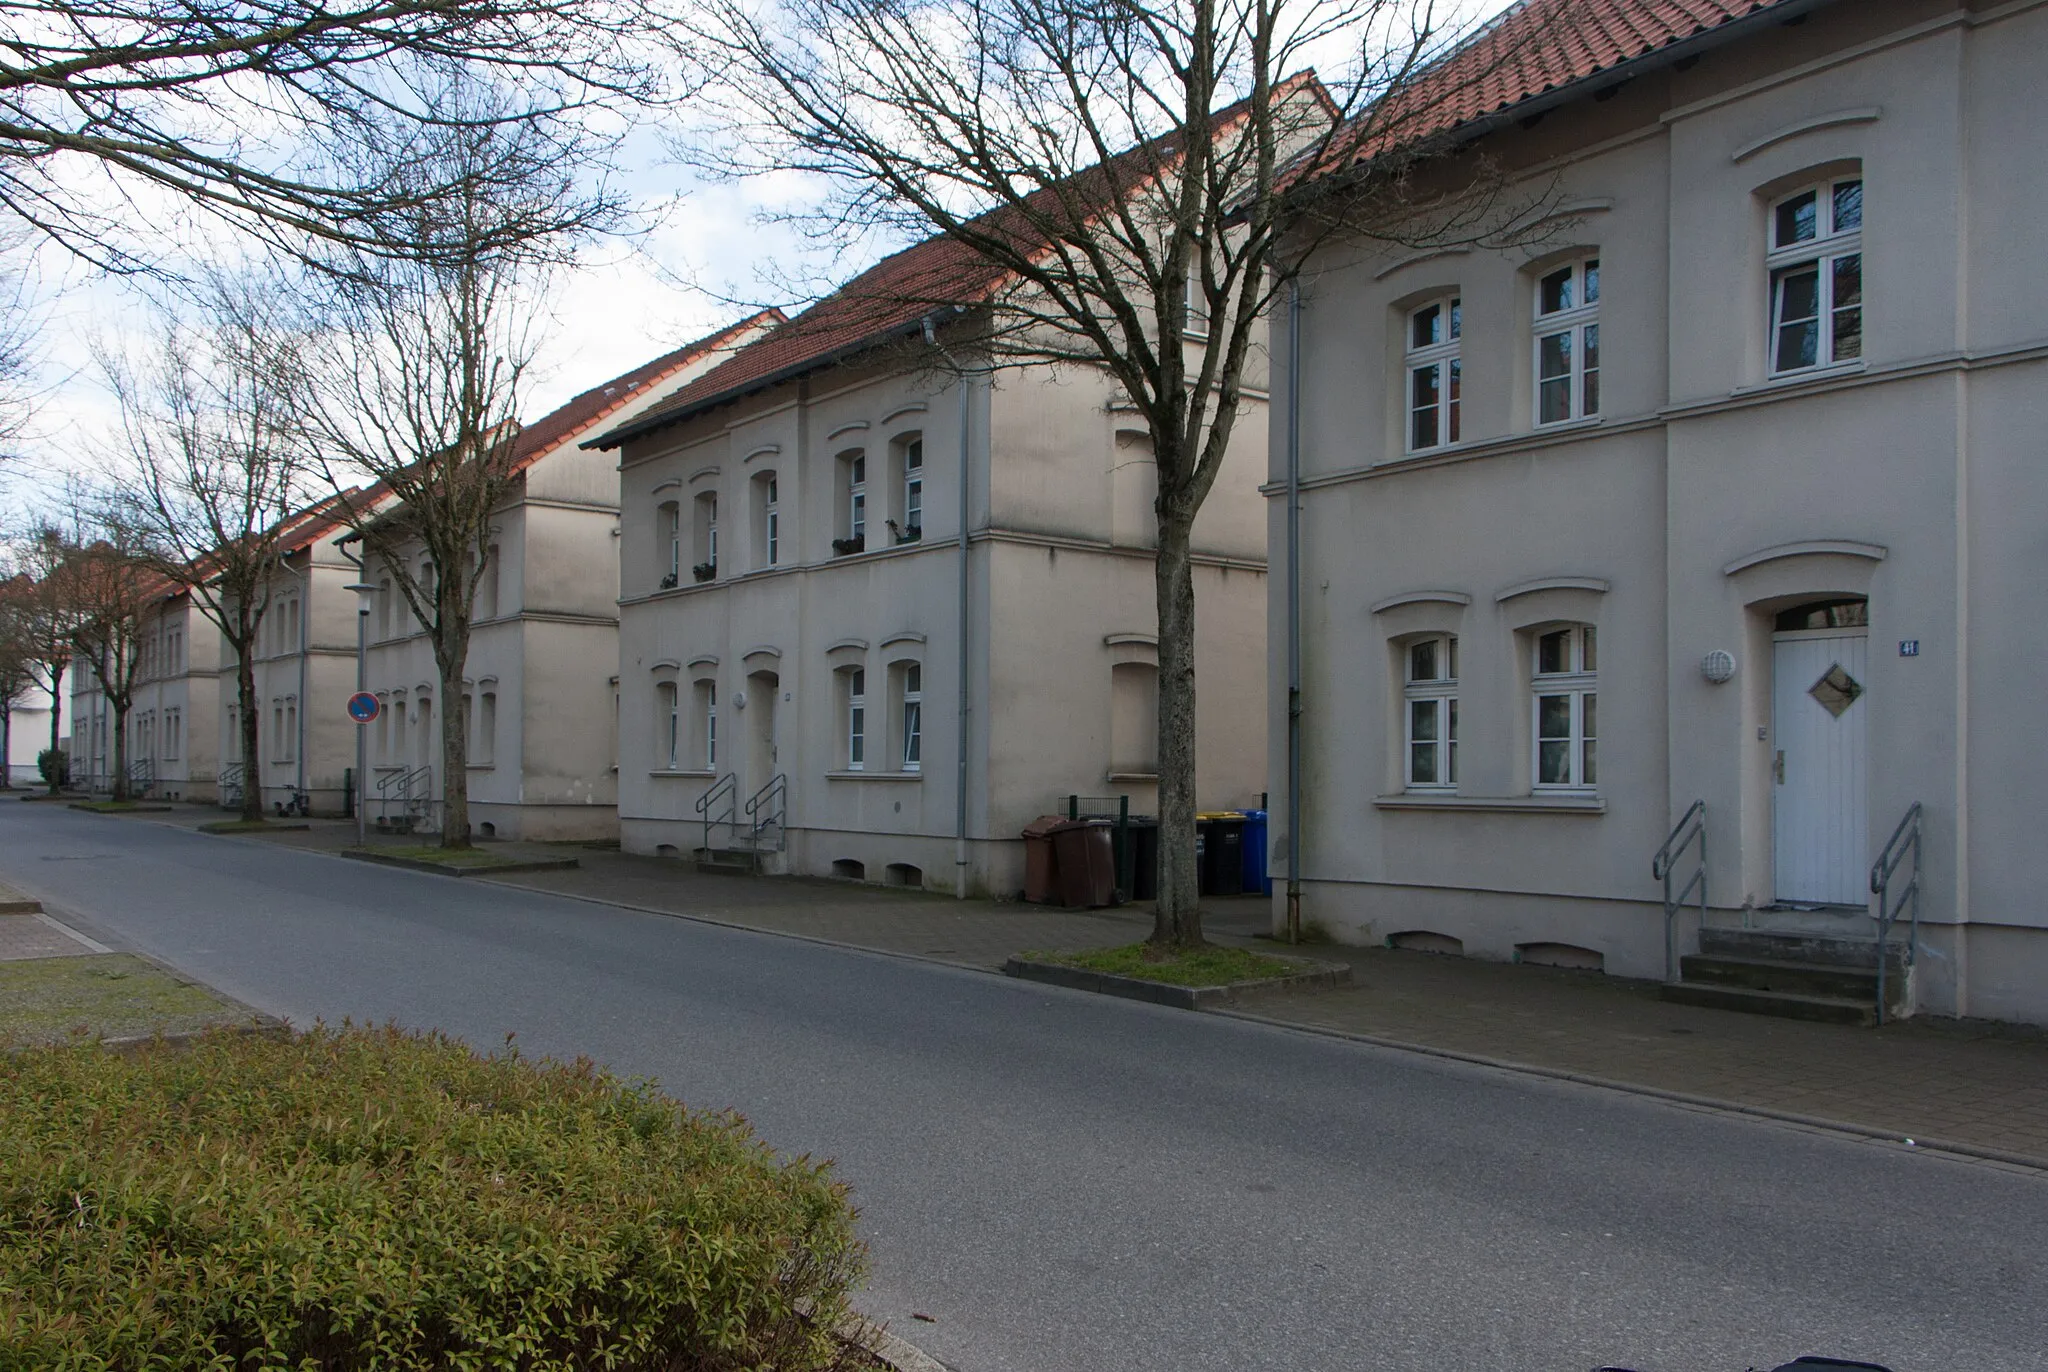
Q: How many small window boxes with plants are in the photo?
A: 4